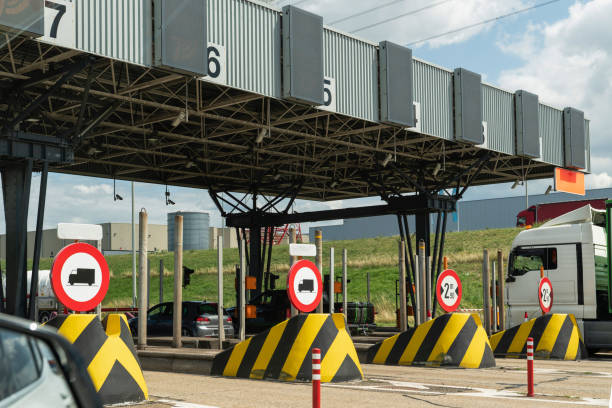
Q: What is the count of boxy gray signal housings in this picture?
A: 7